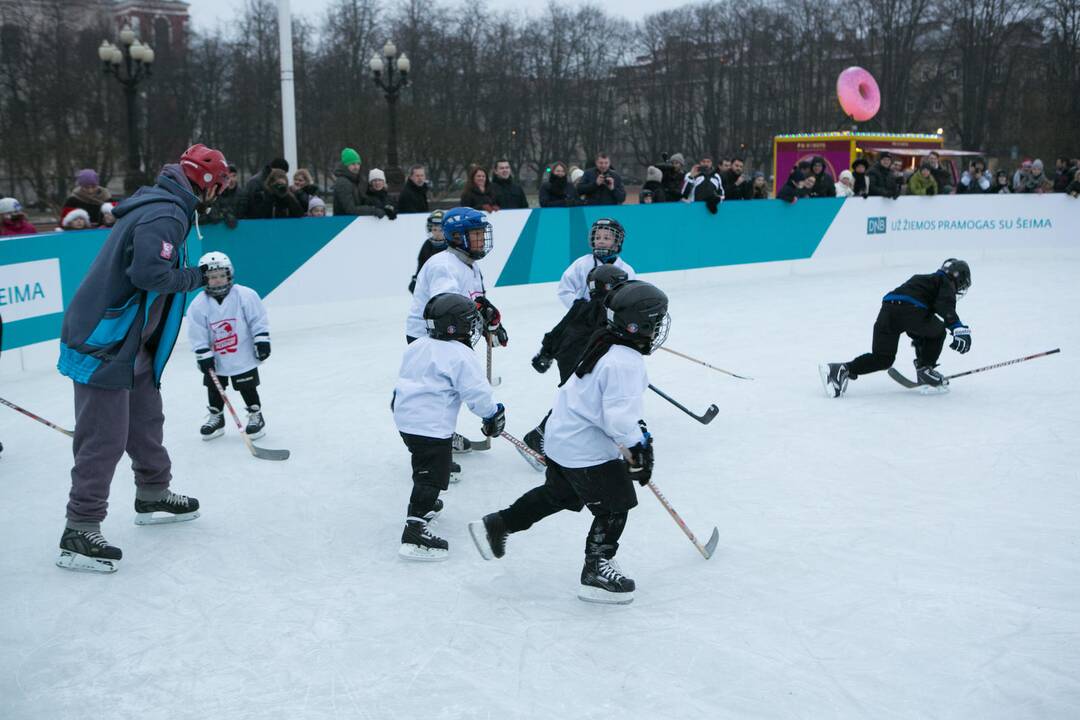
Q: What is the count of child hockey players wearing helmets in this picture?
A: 8